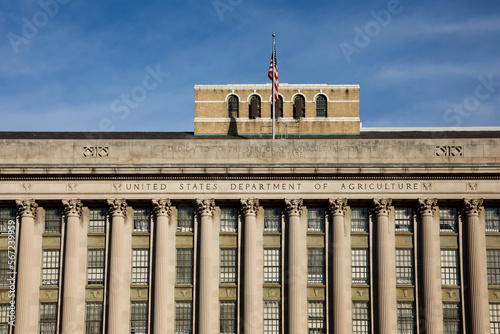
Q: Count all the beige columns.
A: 11